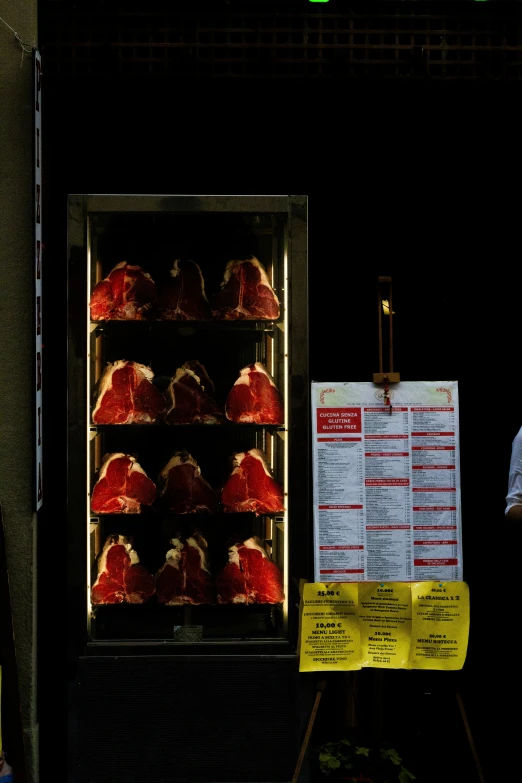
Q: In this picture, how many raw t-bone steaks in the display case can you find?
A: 12